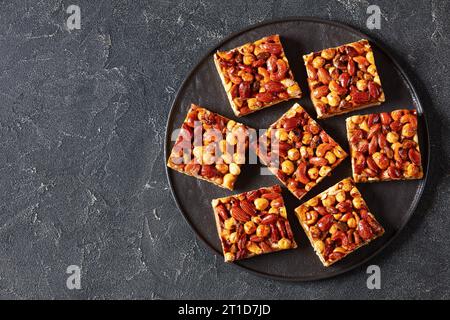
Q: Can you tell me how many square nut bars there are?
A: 7